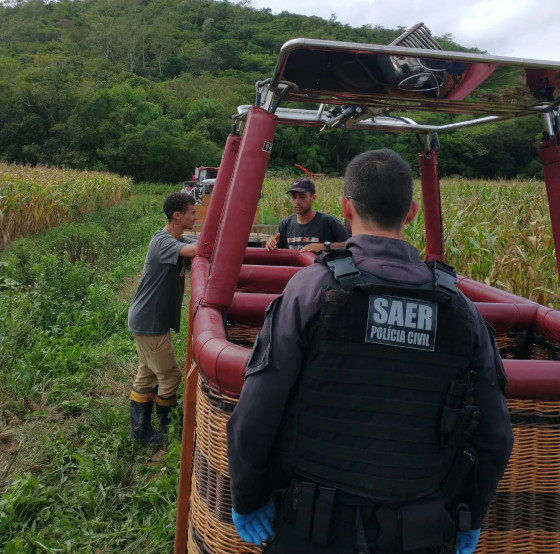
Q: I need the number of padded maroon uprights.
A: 4